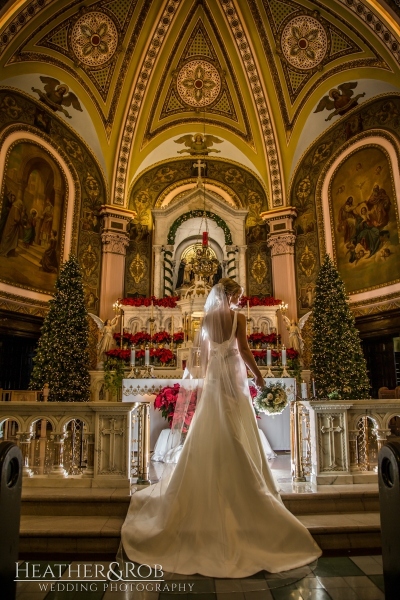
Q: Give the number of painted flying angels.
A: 3